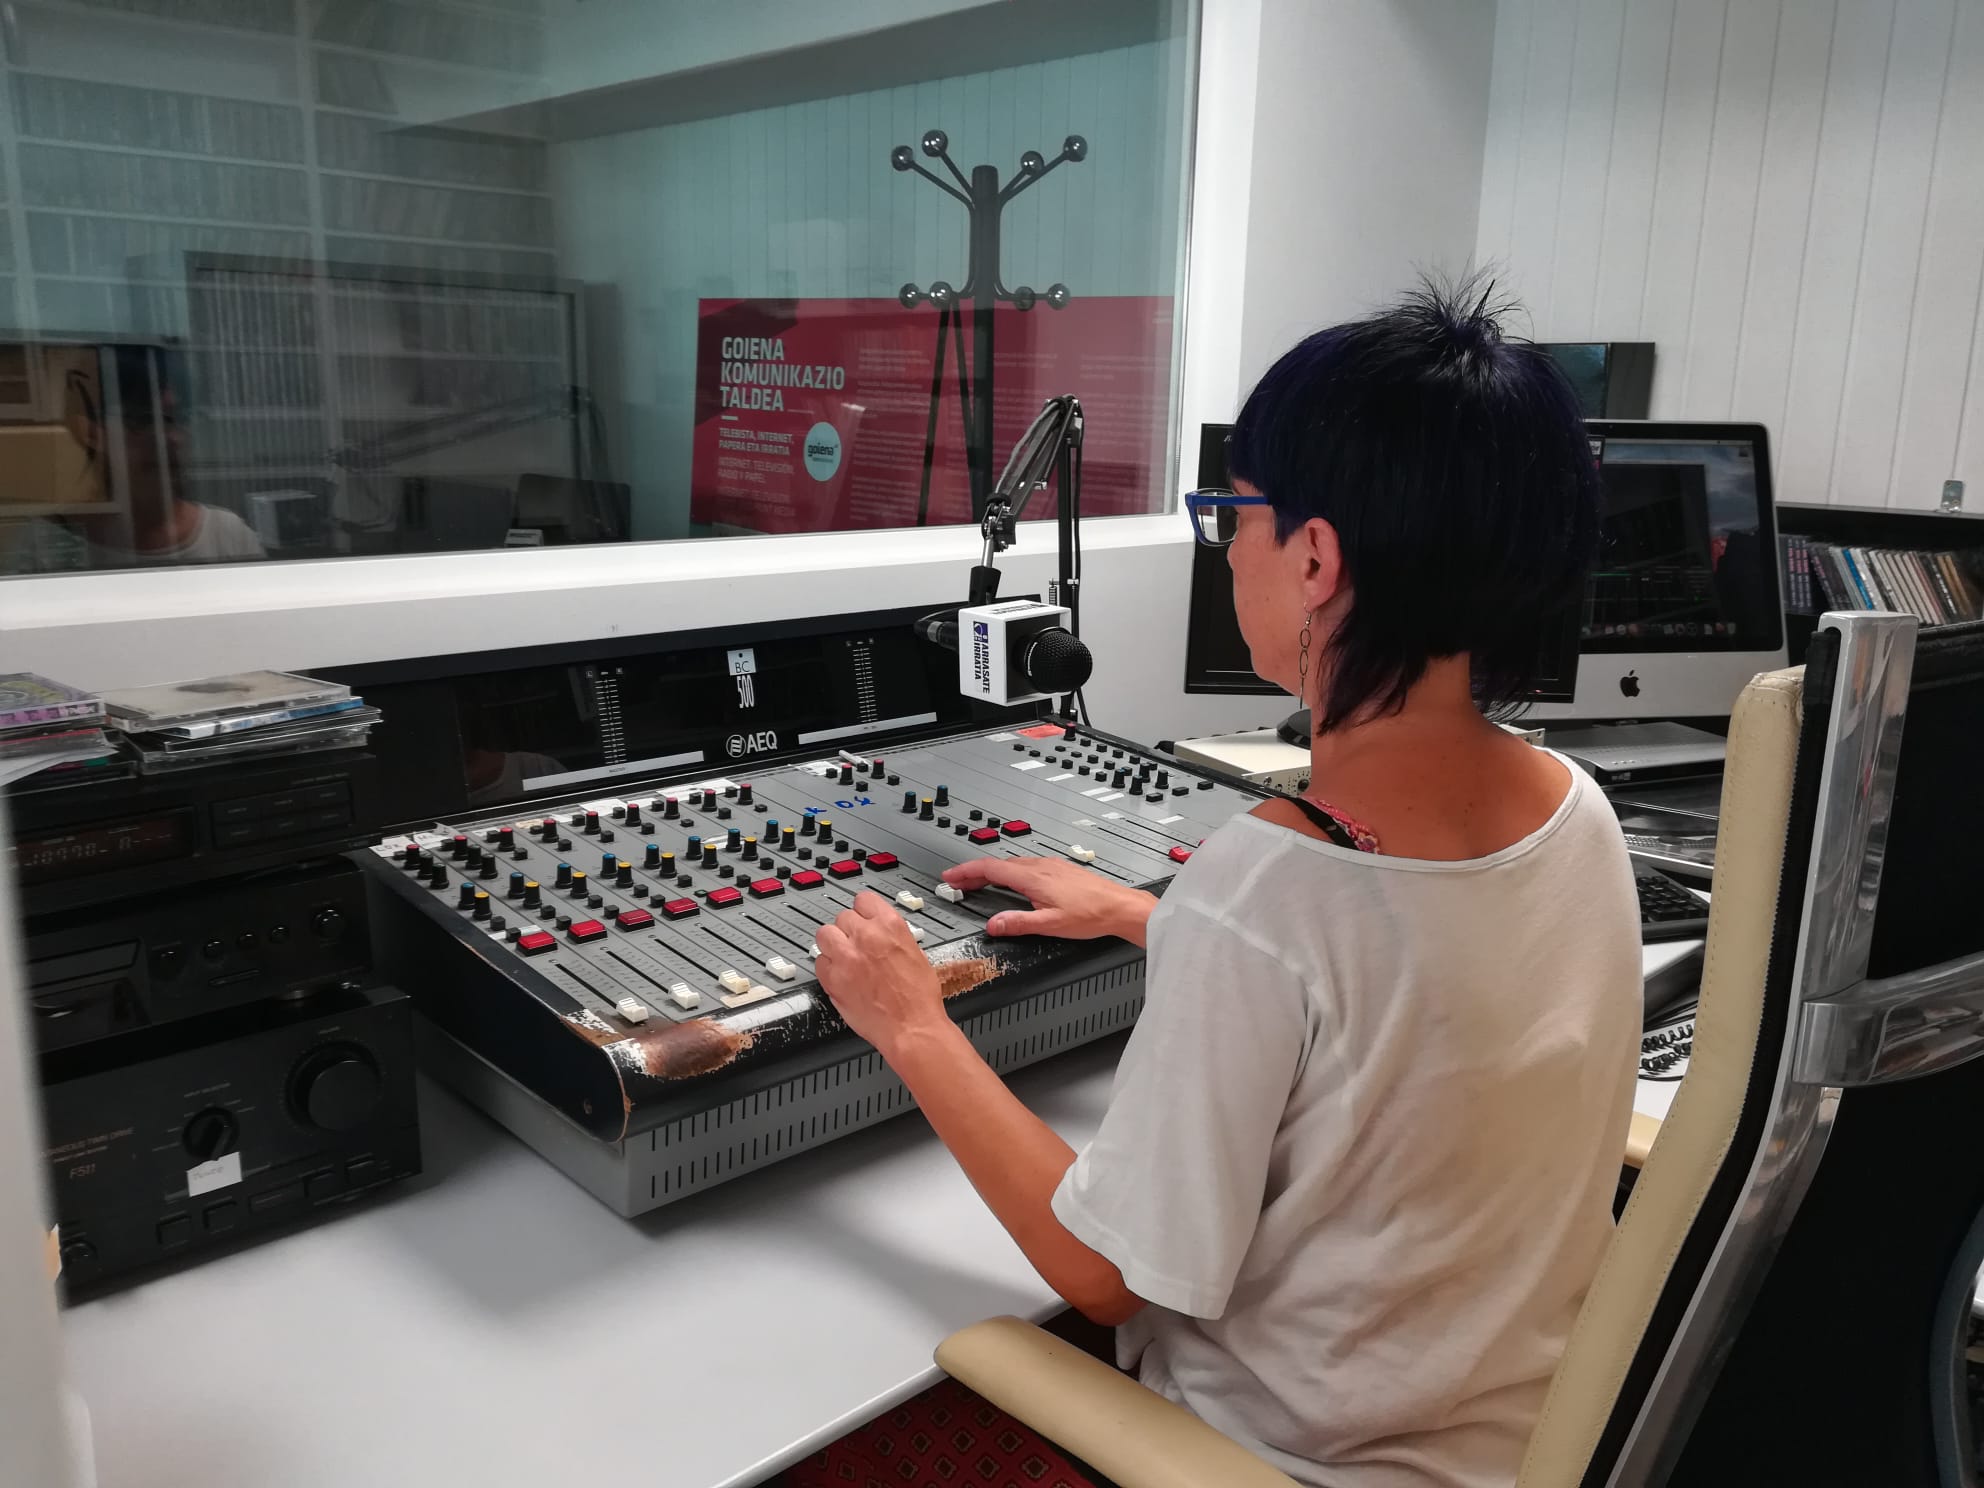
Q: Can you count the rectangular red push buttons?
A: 11